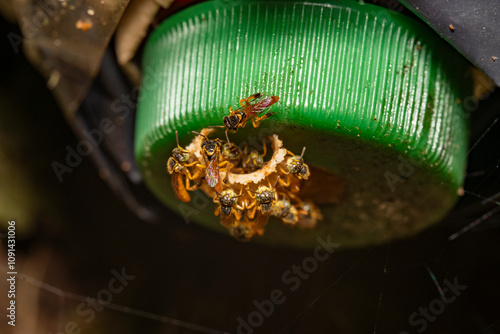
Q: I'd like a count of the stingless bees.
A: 11